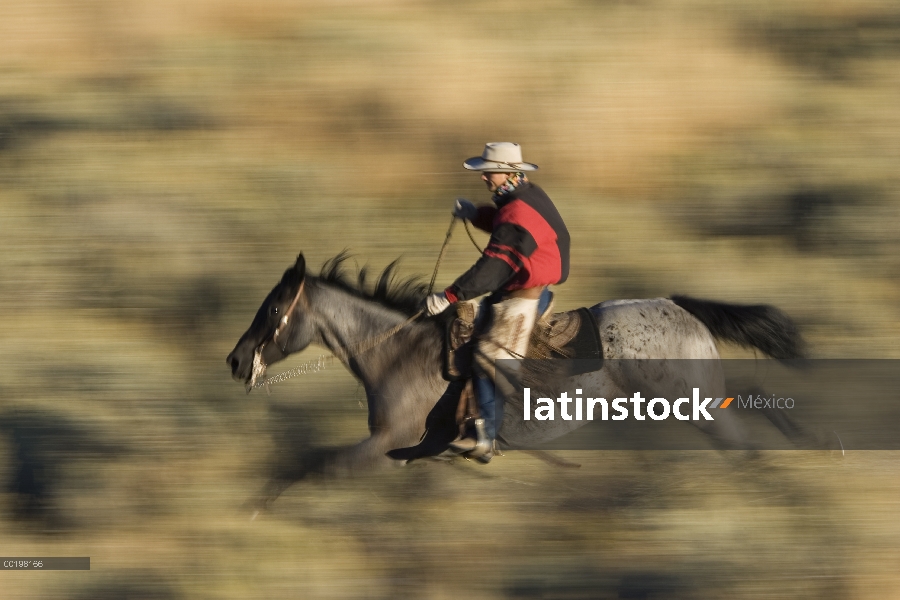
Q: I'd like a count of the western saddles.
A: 1